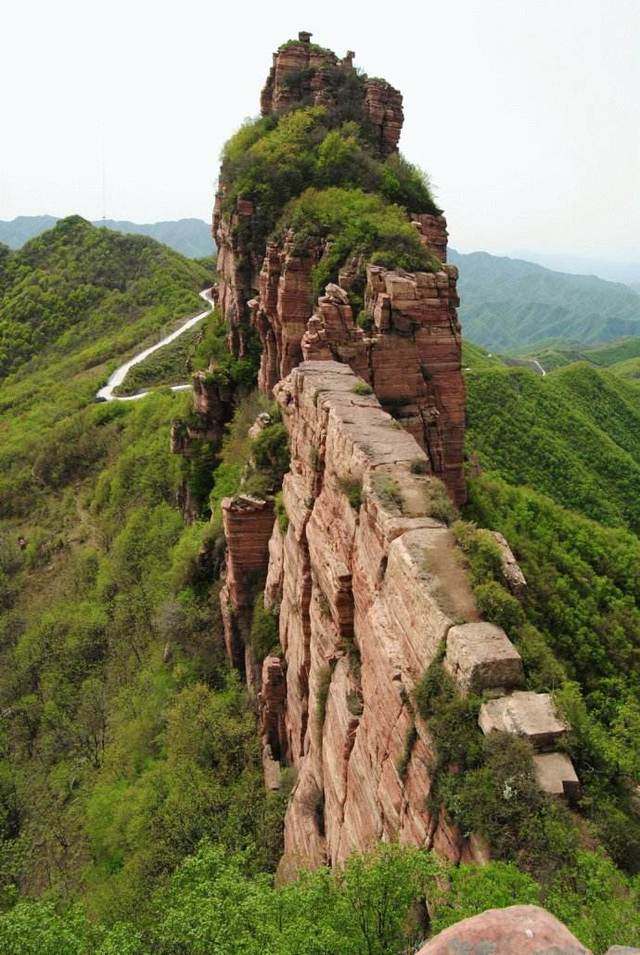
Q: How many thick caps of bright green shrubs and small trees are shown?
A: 2